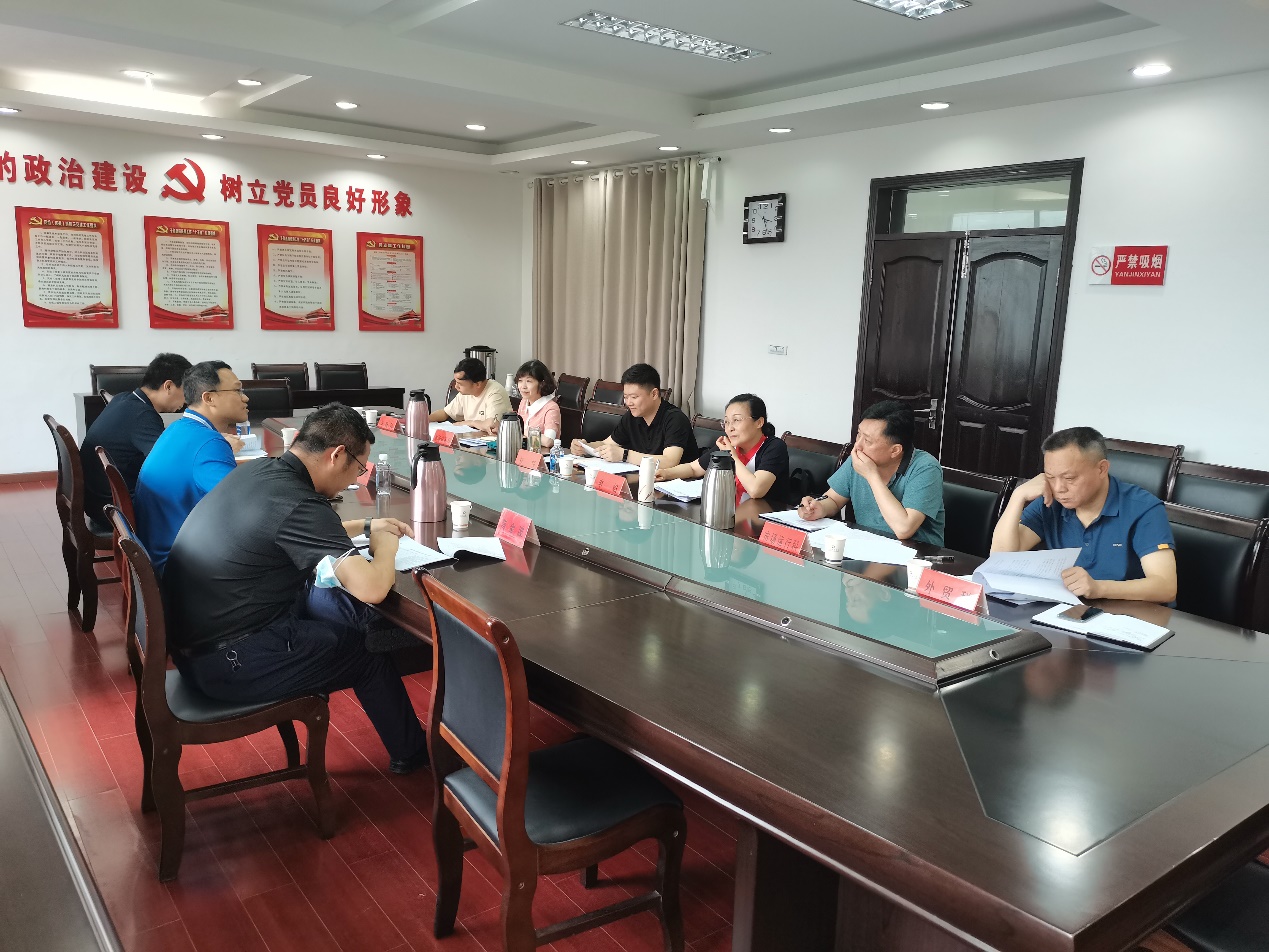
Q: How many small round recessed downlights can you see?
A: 12